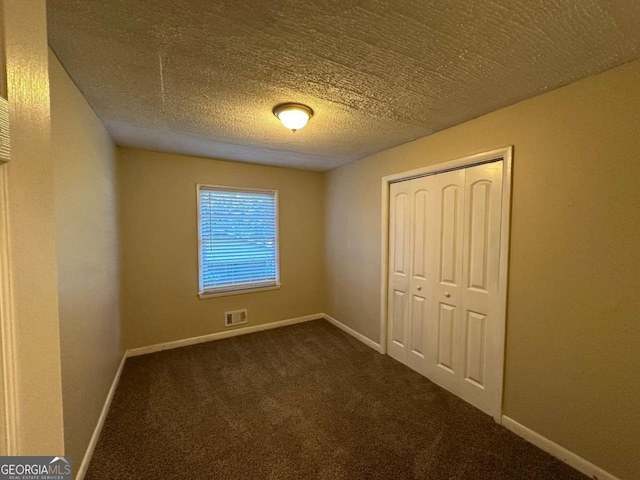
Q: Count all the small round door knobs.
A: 2